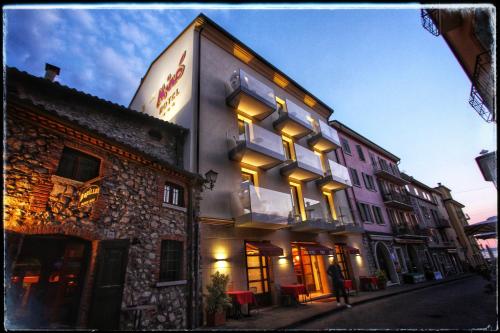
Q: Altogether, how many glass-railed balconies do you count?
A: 9